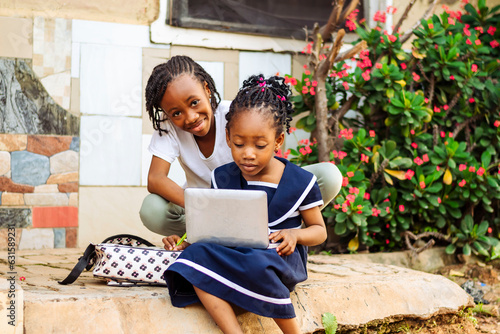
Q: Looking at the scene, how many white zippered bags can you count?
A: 1